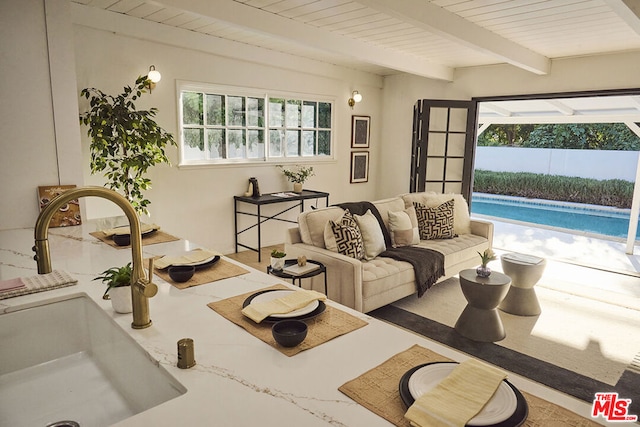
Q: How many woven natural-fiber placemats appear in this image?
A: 4